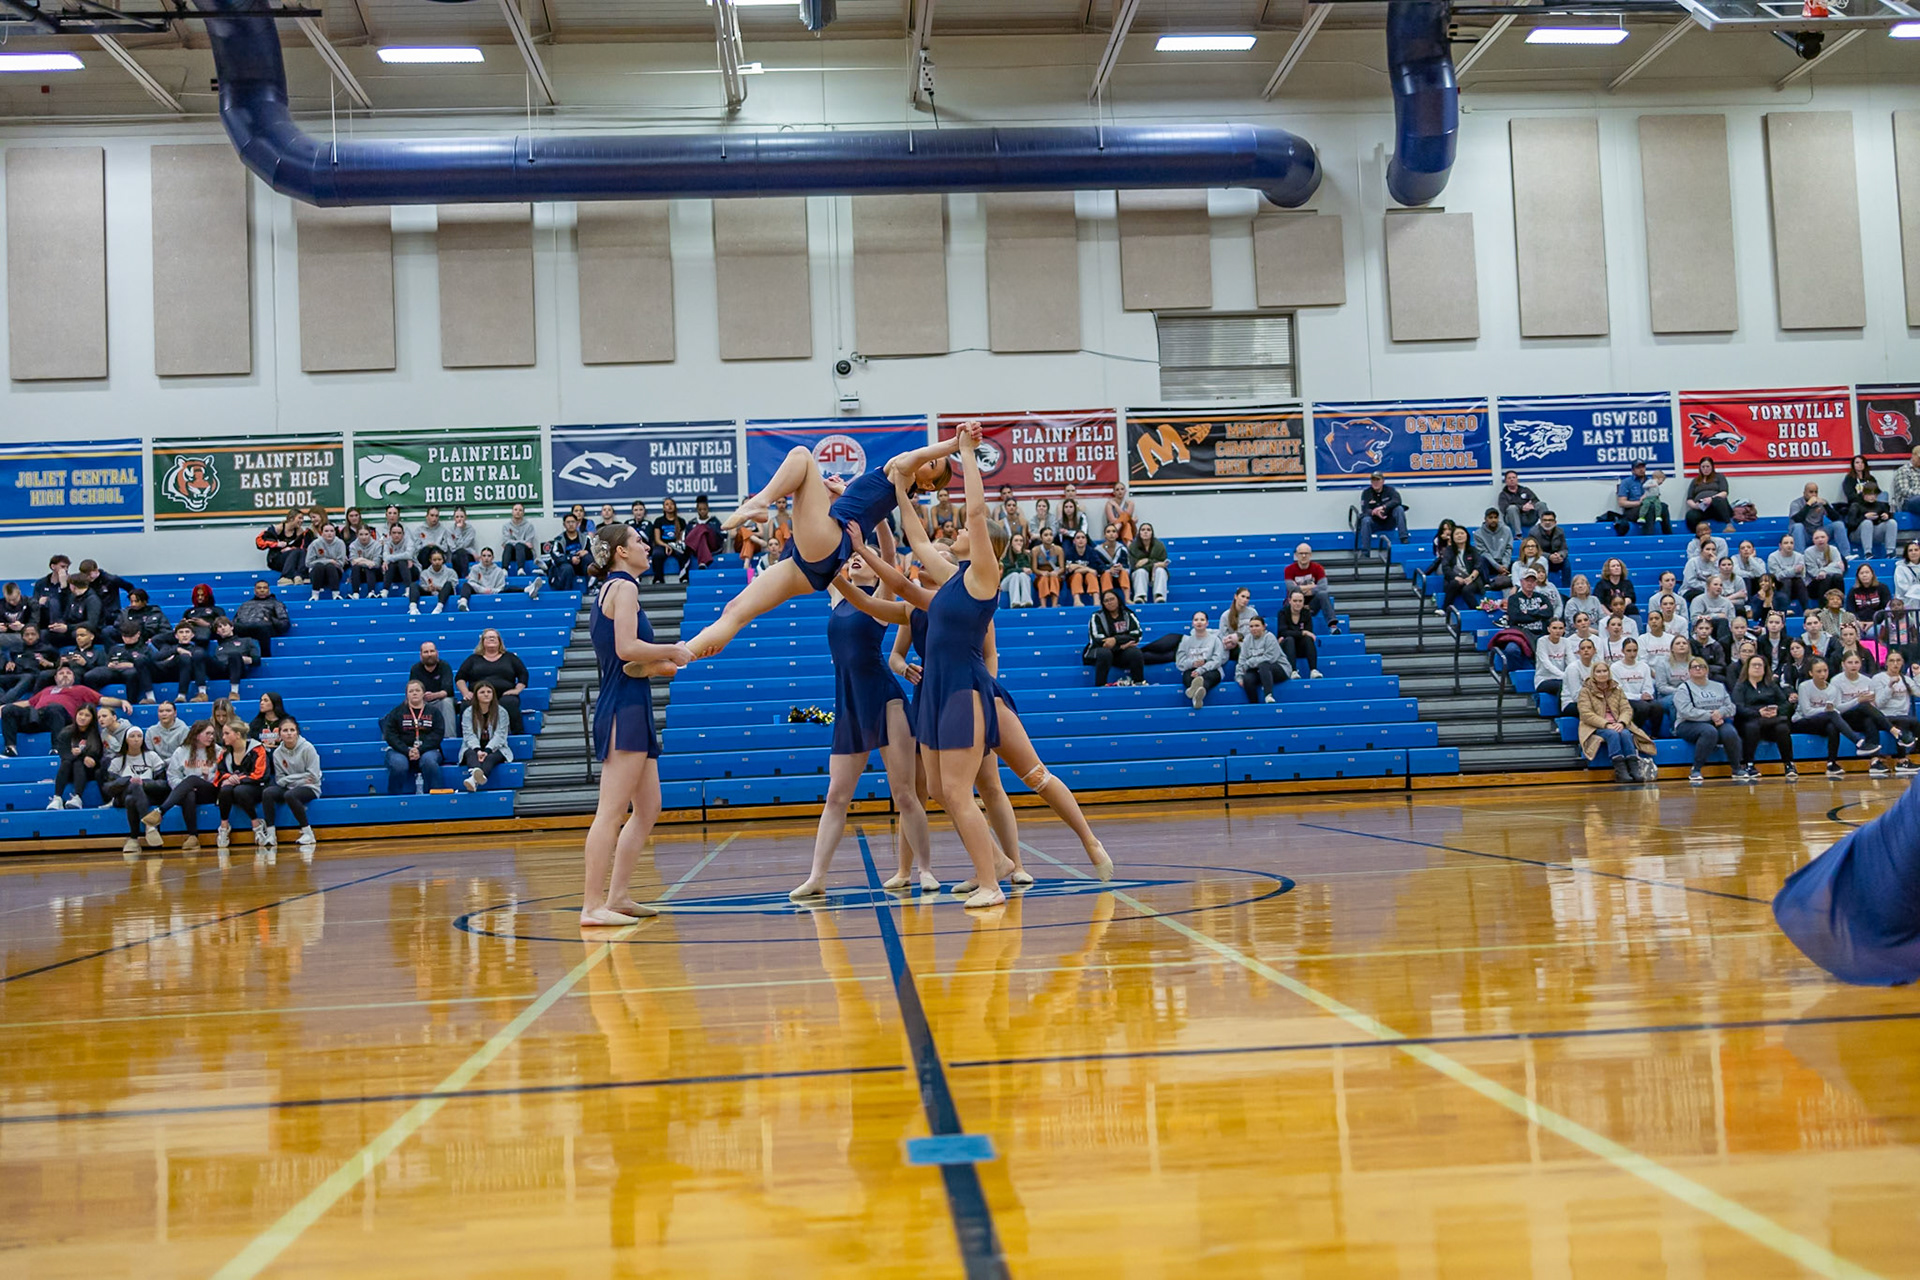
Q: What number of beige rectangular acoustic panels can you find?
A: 15